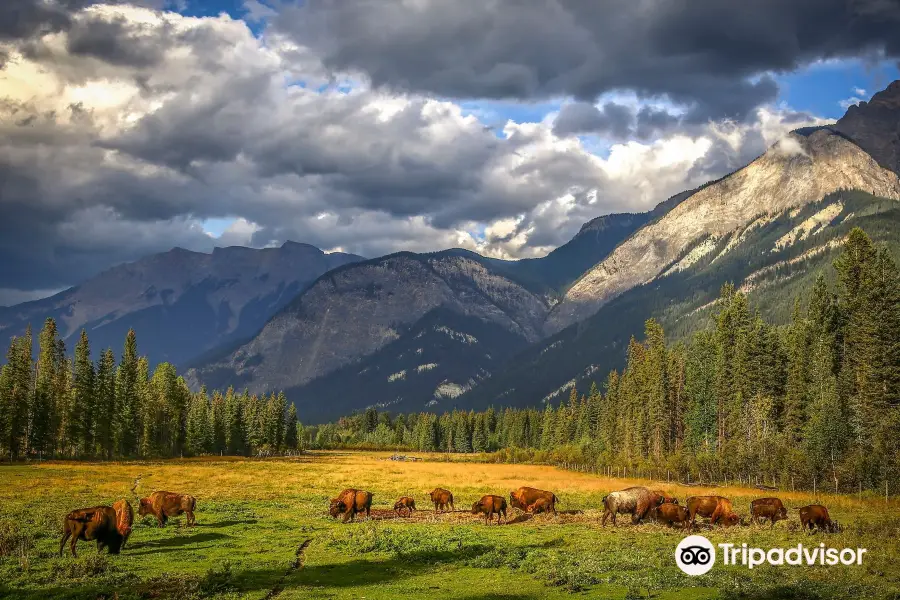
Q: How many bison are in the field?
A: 15